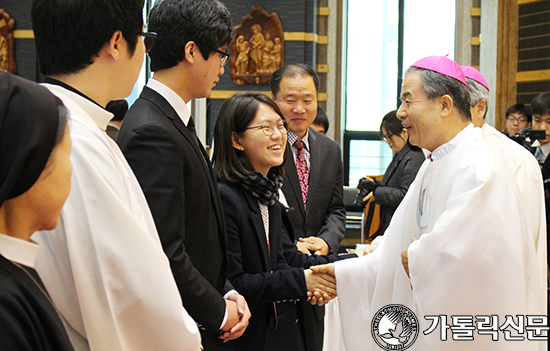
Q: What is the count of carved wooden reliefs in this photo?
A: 2